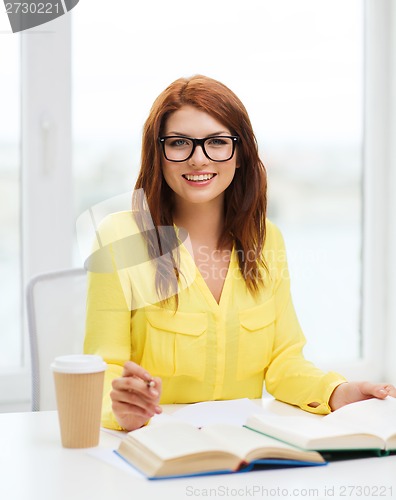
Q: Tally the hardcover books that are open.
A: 2